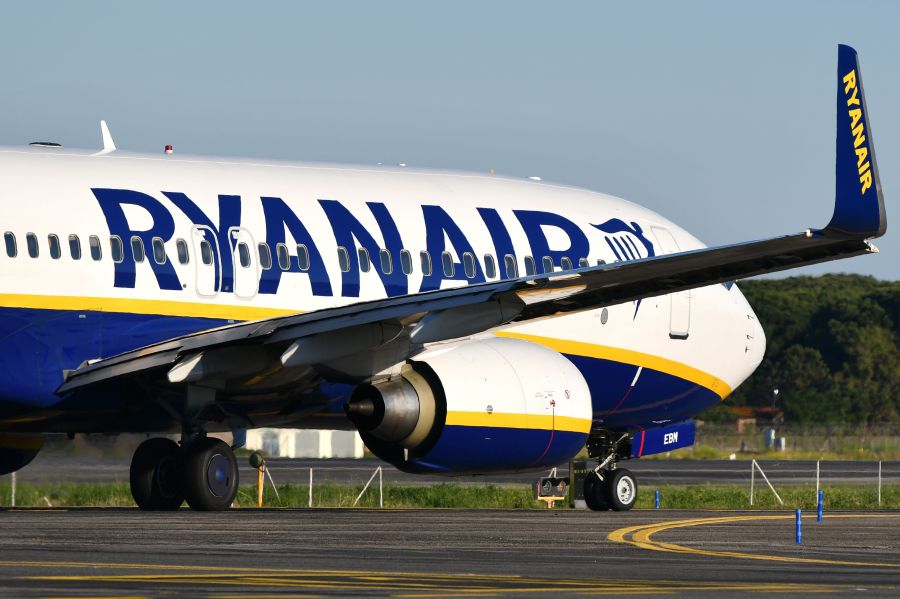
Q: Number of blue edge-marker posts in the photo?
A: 3